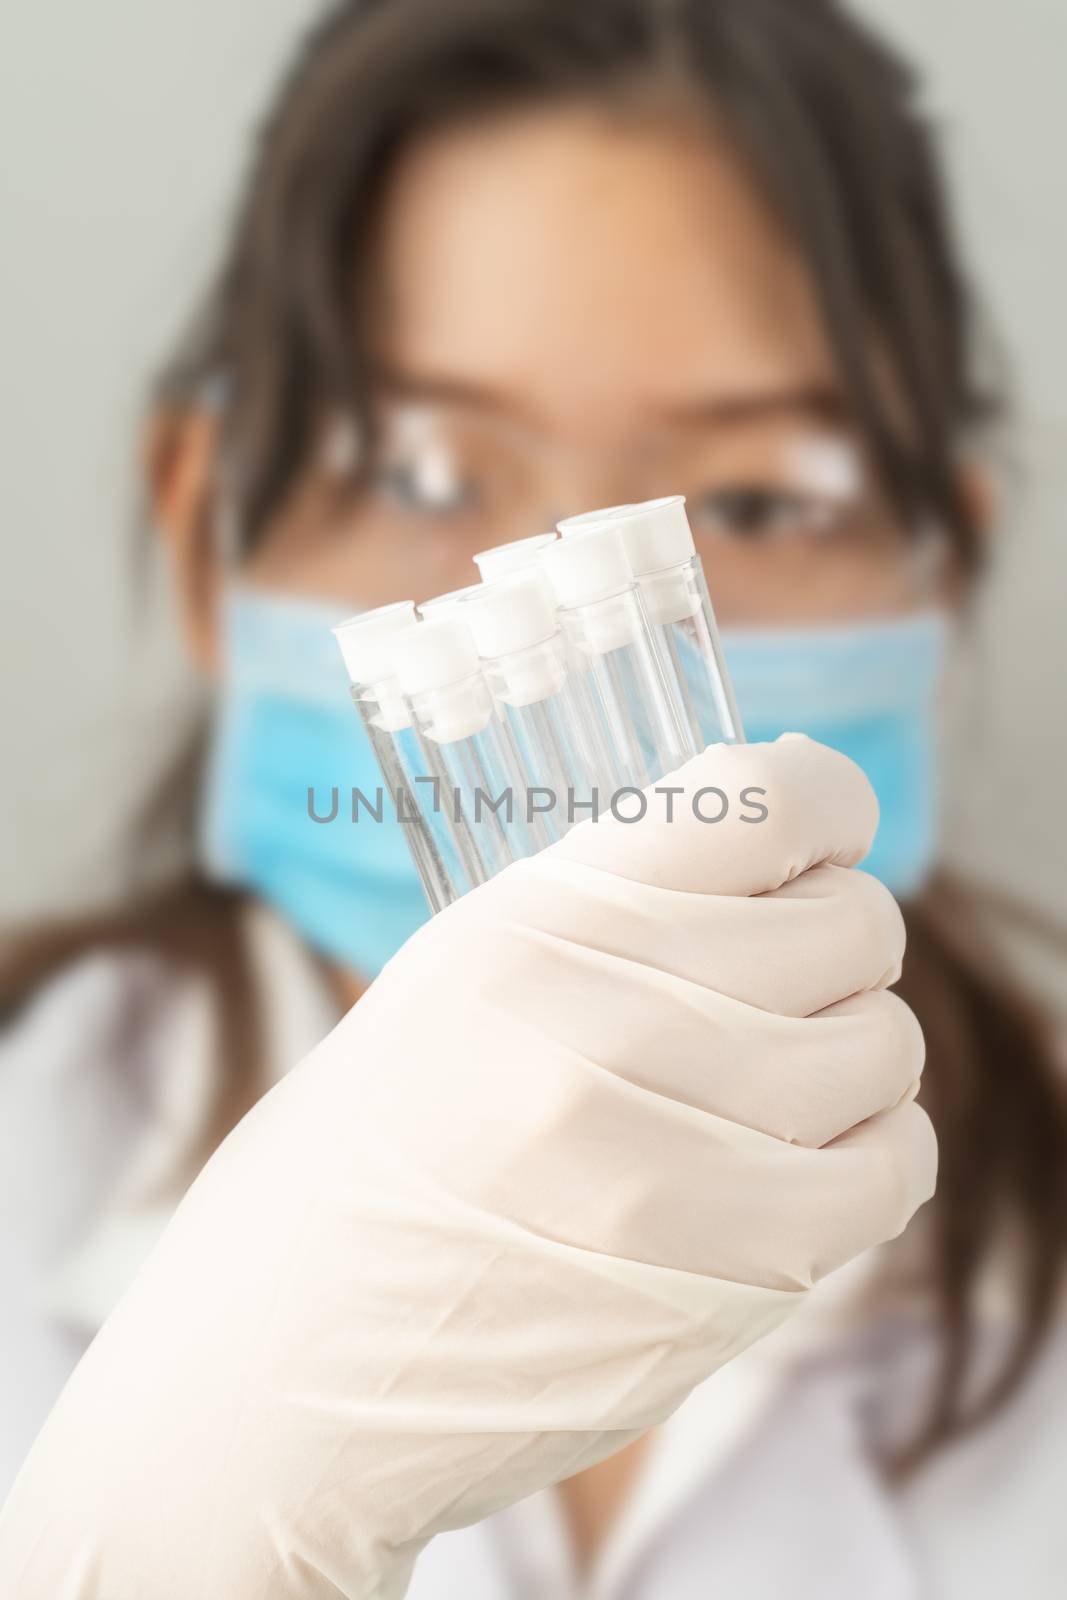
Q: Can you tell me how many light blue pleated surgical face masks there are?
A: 1